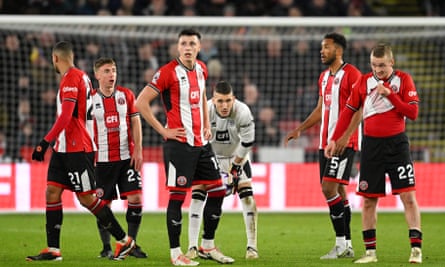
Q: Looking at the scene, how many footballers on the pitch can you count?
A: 6